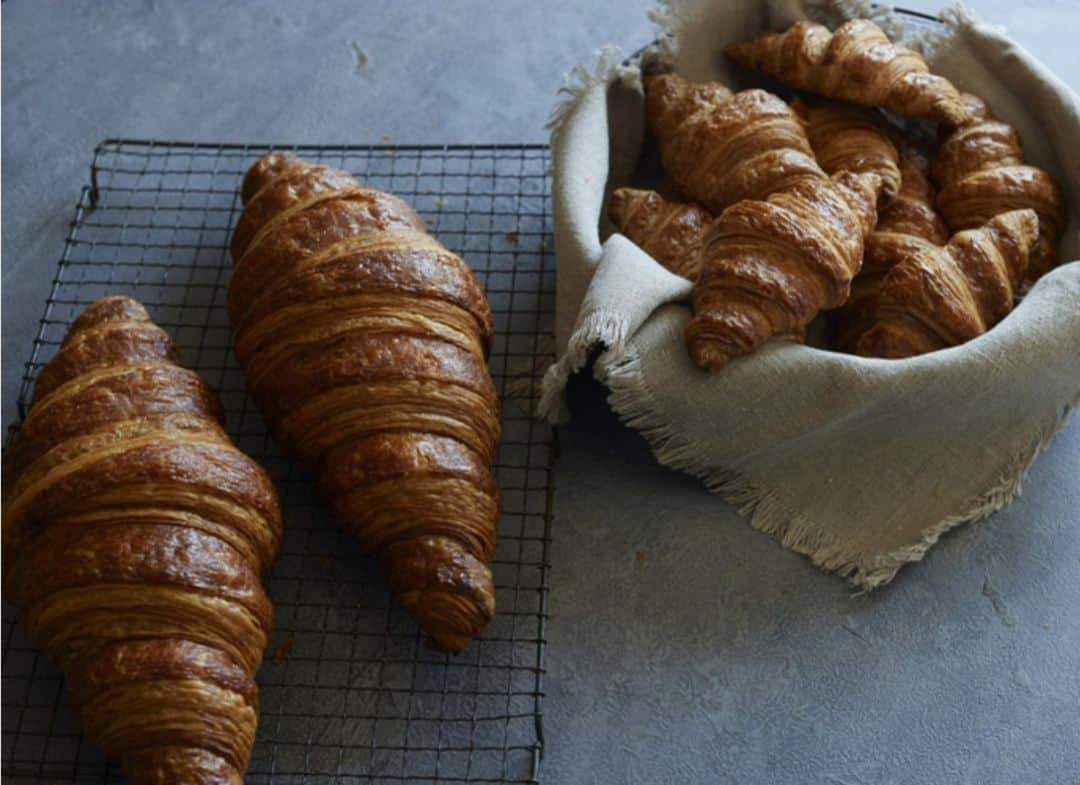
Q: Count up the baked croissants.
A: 10